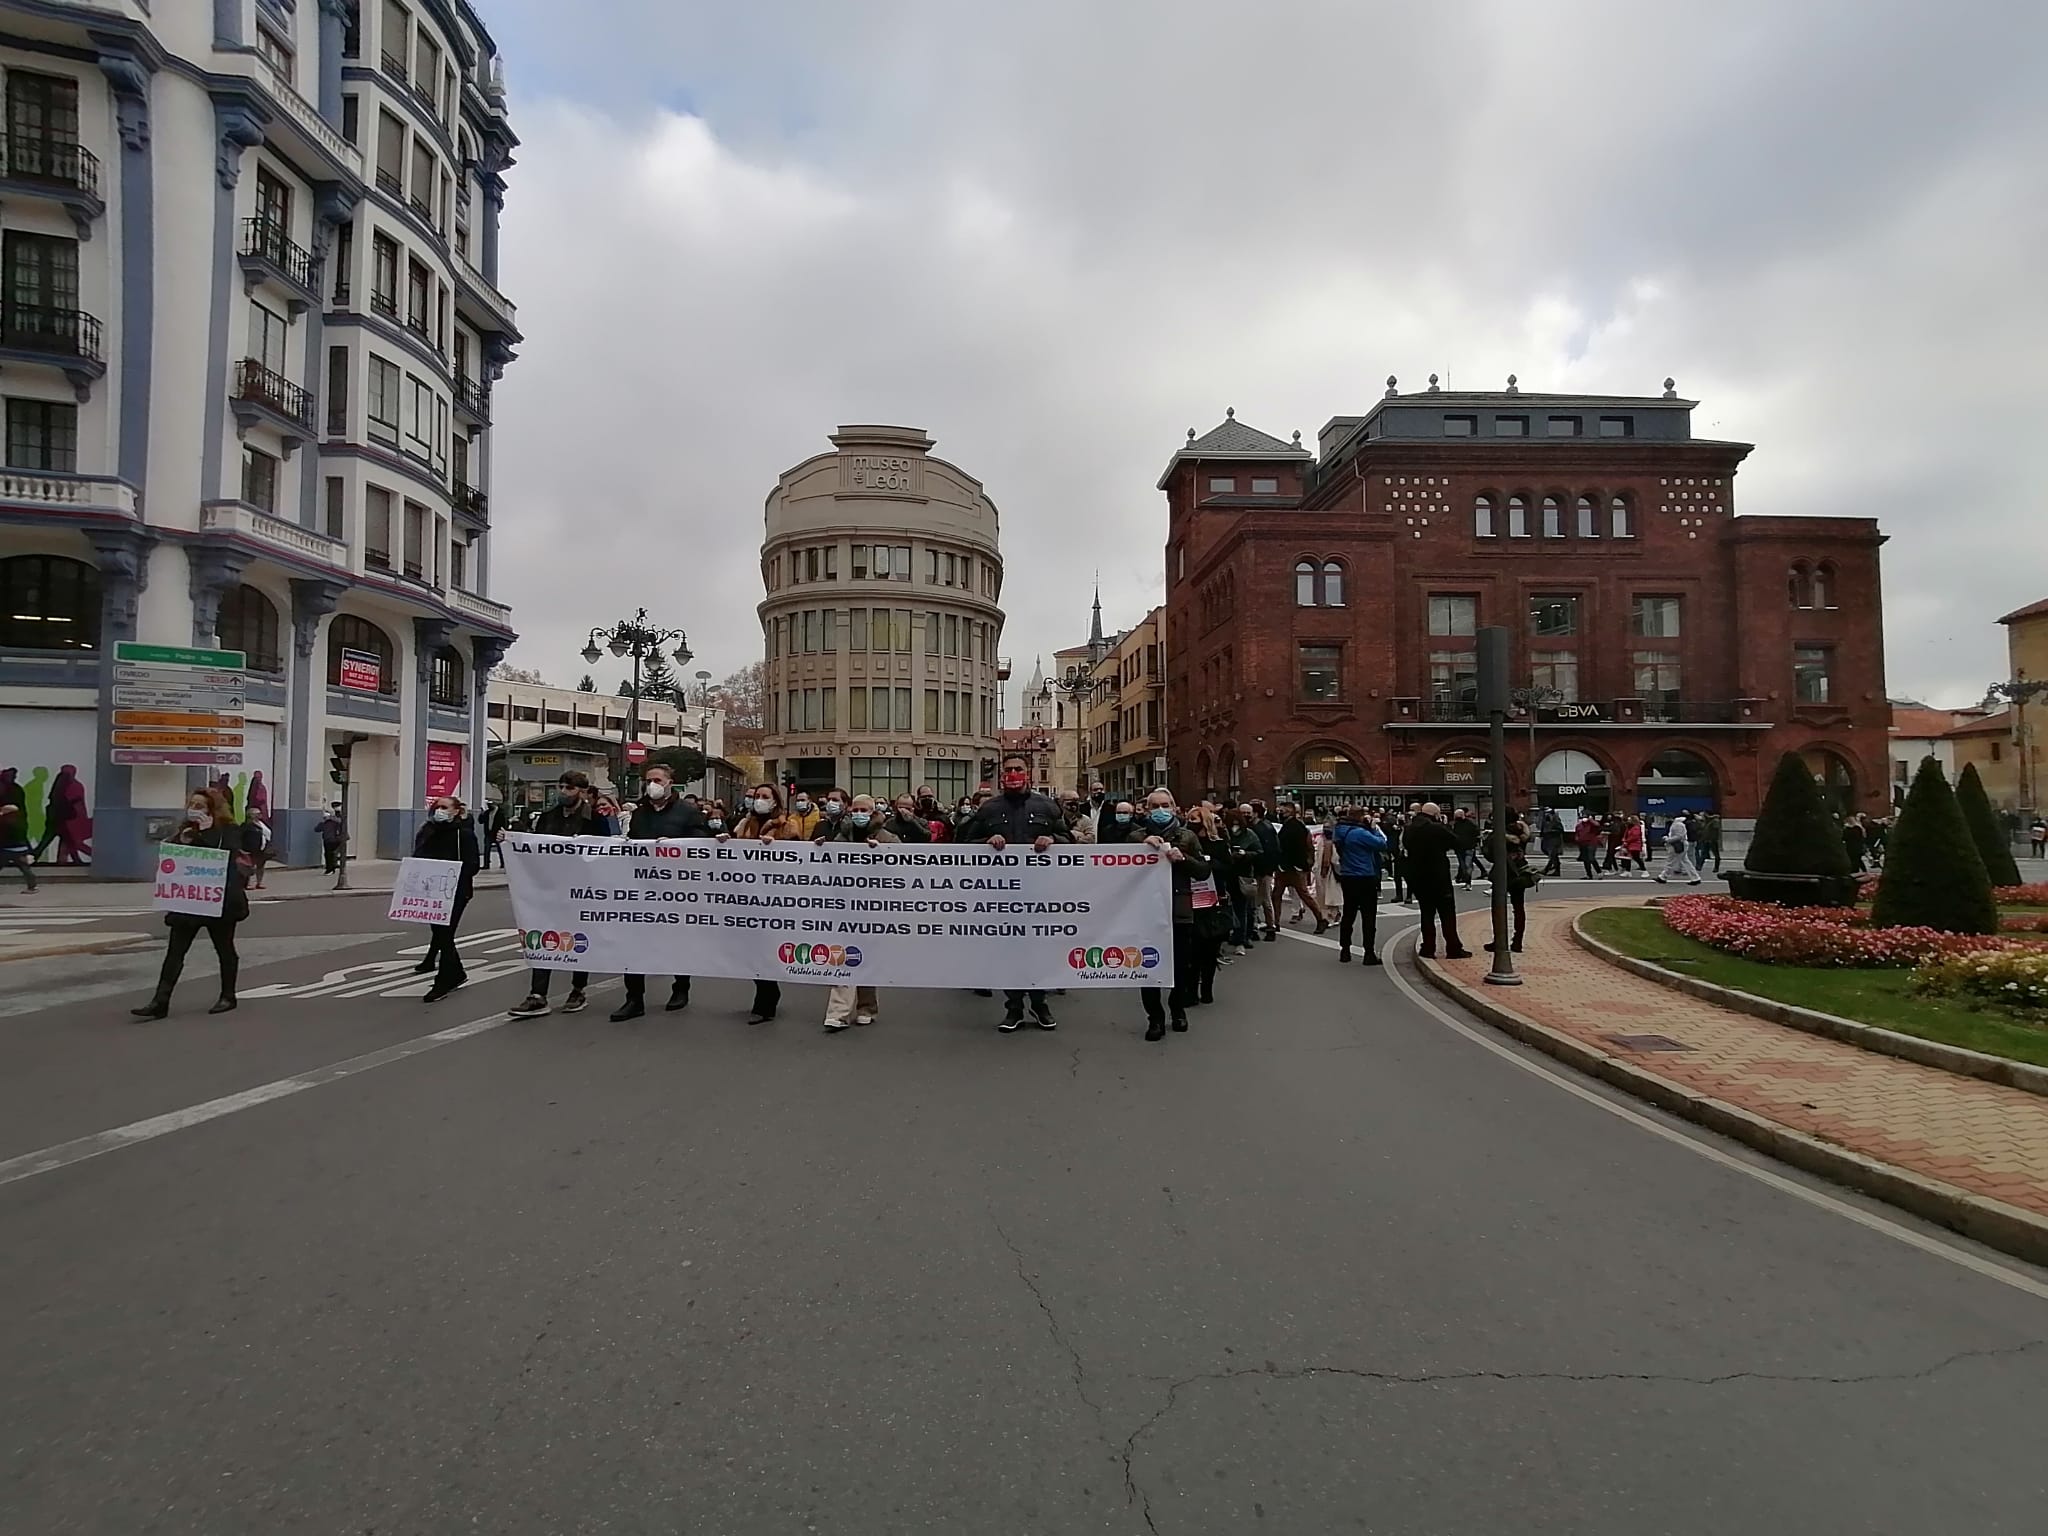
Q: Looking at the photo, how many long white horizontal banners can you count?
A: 1